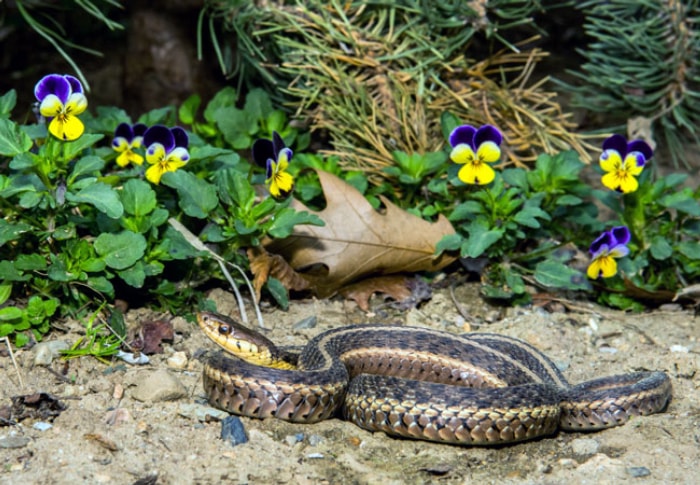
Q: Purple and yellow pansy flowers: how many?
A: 7